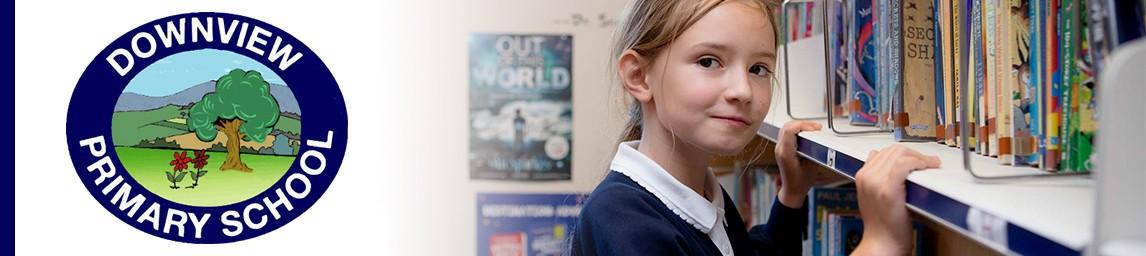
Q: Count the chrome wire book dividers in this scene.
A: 3